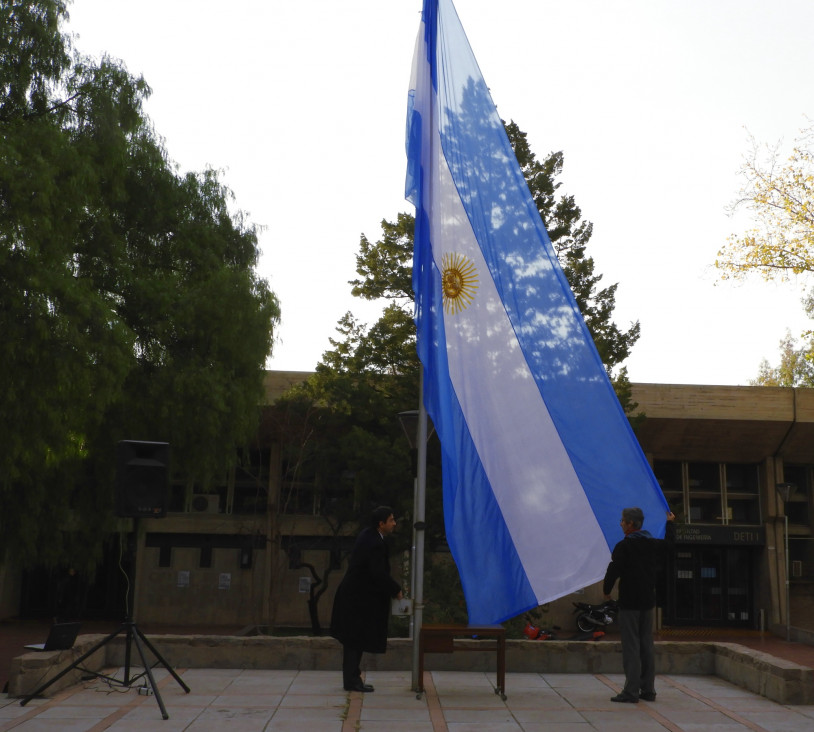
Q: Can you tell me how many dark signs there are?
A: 1